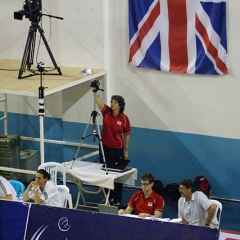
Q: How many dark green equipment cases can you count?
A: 2